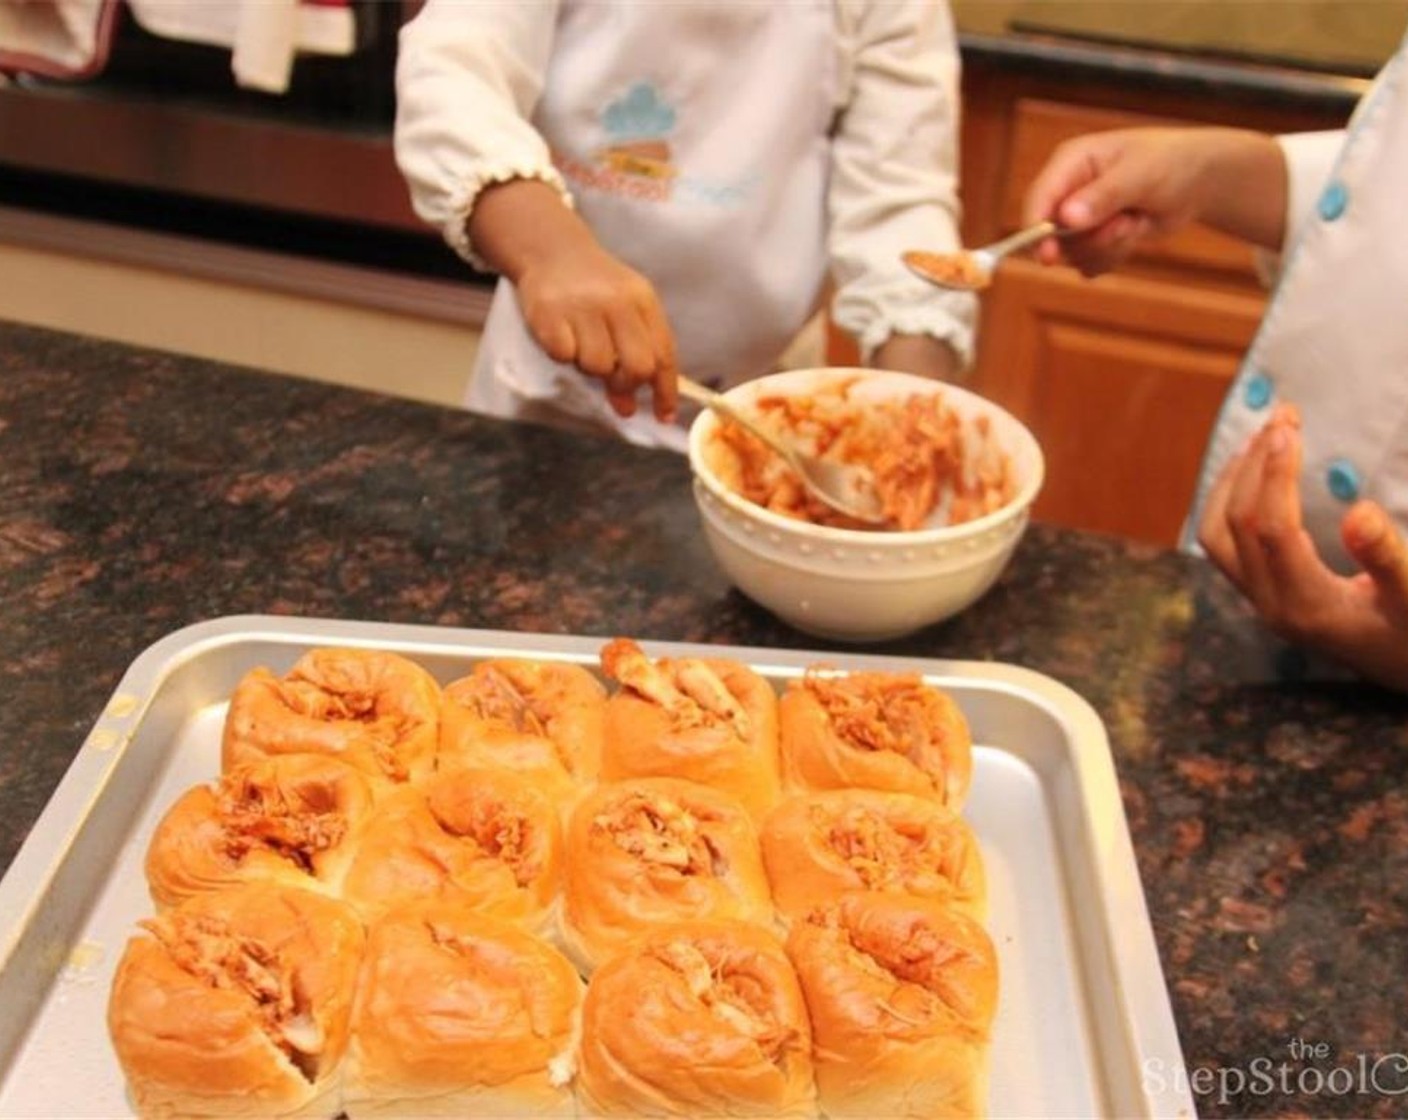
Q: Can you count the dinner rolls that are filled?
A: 11